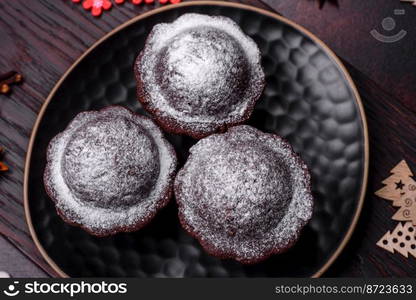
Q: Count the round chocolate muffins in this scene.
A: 3